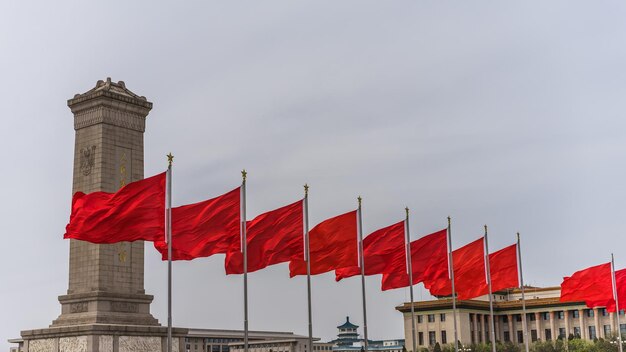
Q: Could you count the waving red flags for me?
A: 10